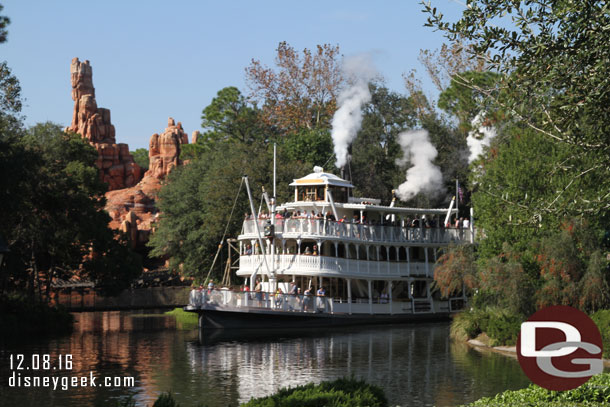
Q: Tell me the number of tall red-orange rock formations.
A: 2